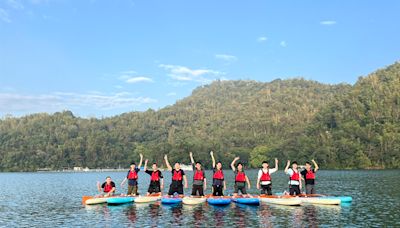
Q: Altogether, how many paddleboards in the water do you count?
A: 10